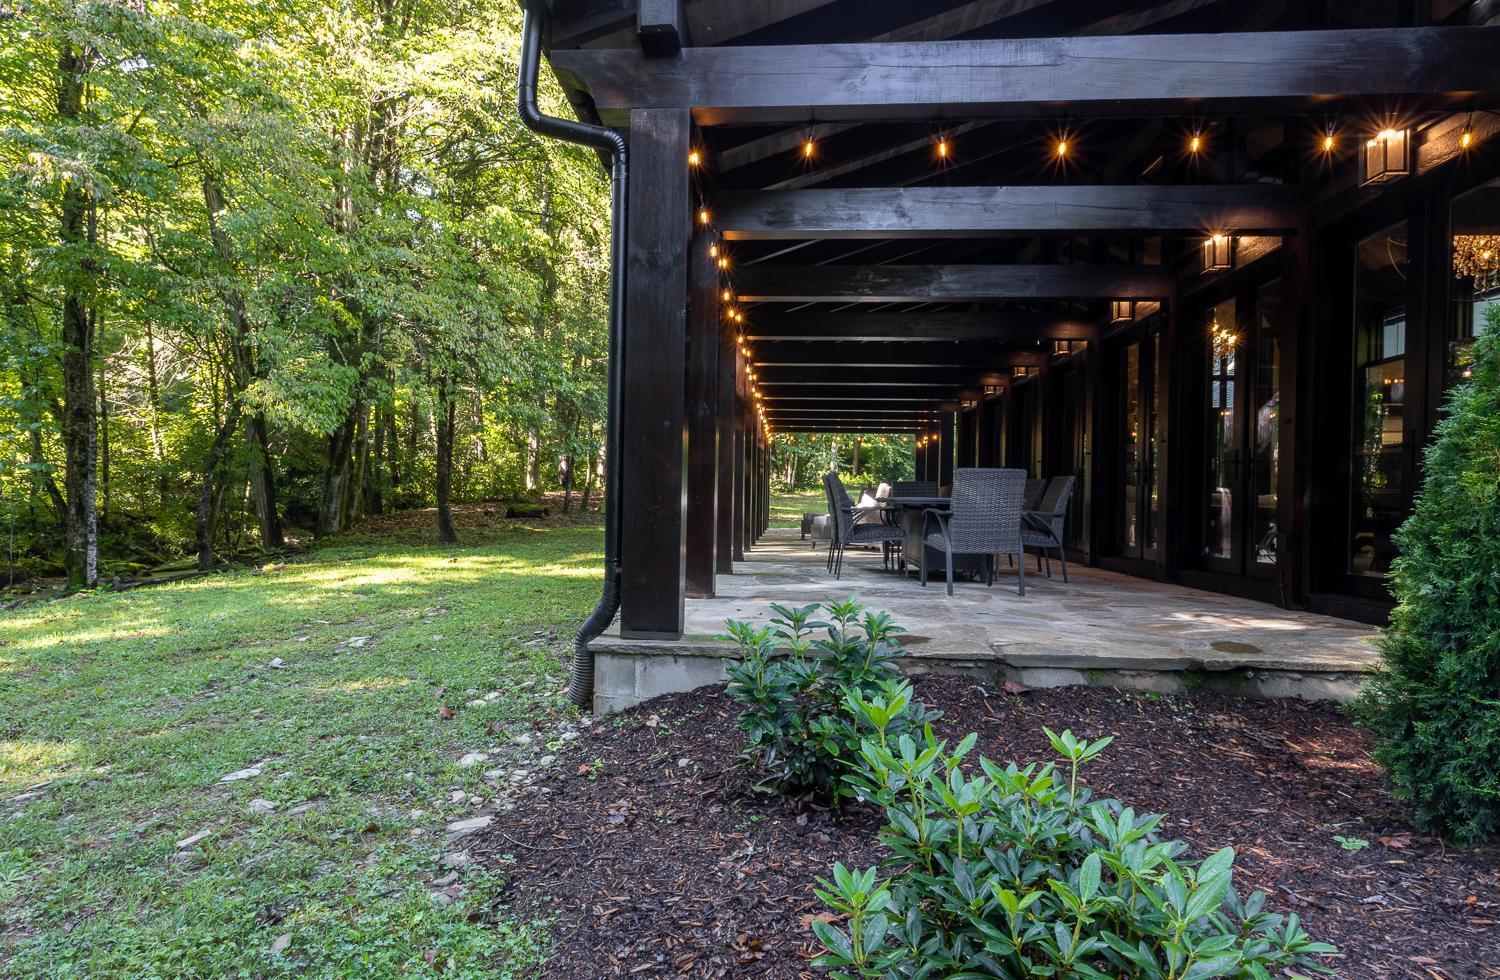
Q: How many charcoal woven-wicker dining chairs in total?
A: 6